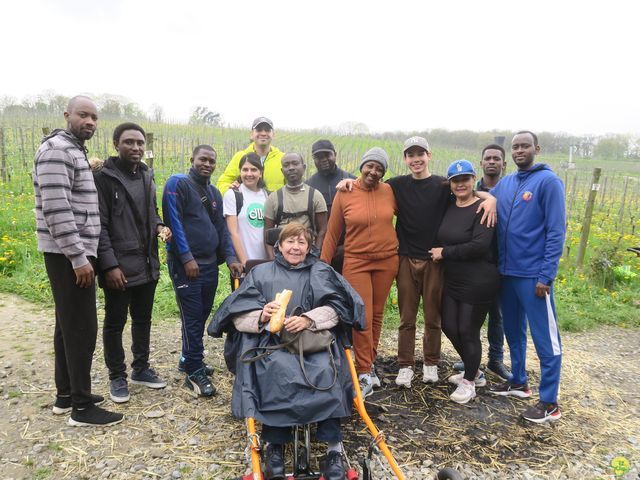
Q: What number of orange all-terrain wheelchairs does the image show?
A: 1